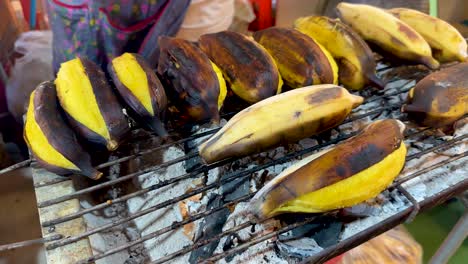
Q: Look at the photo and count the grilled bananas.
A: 12